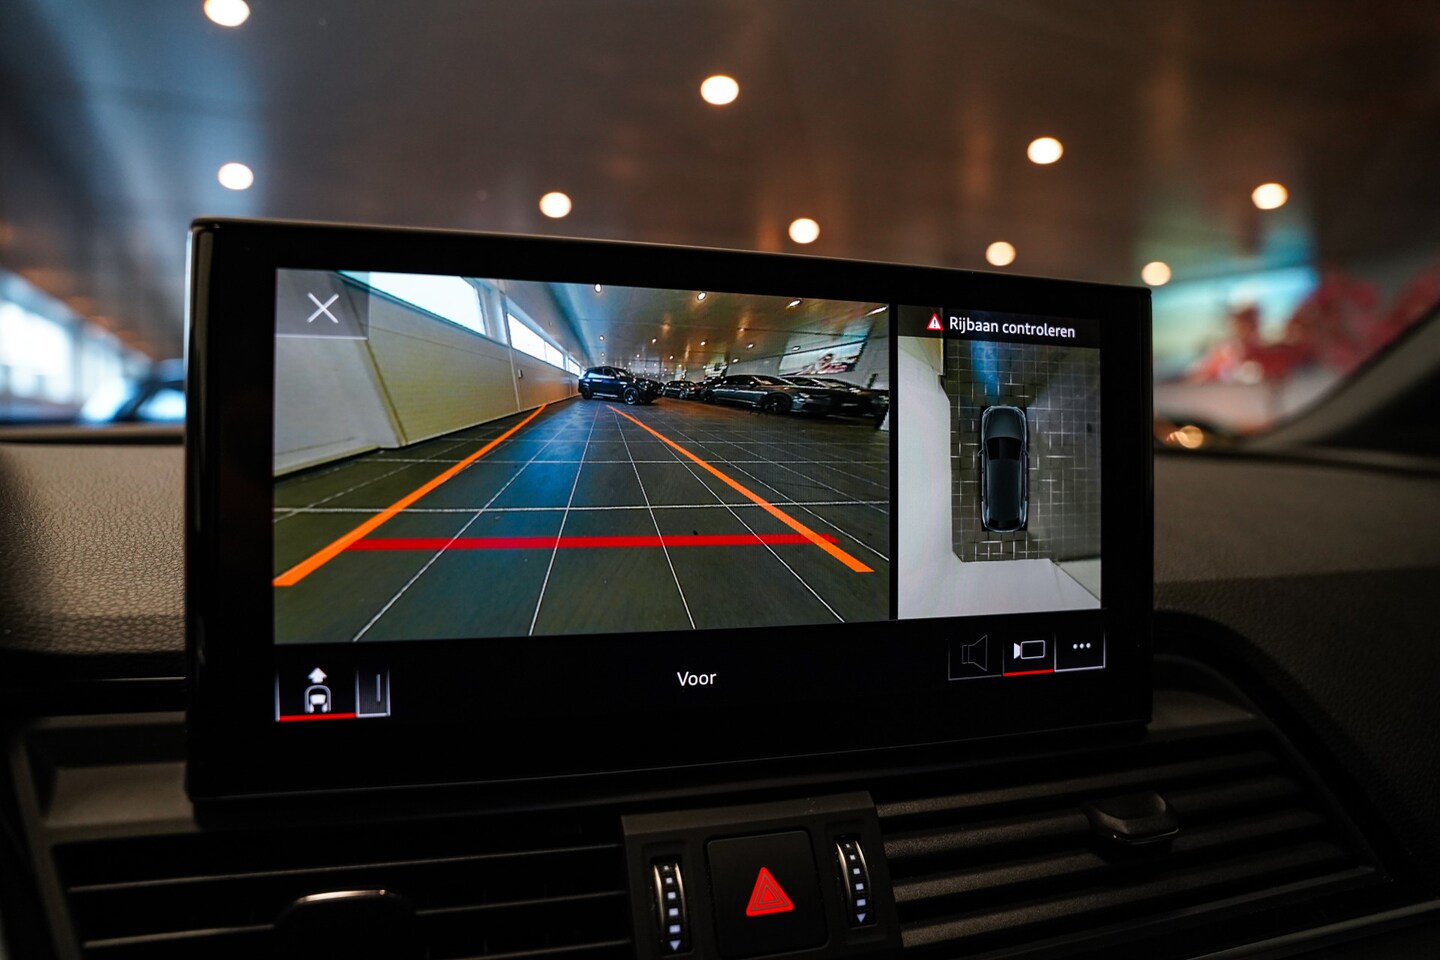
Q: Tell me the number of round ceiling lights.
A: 9